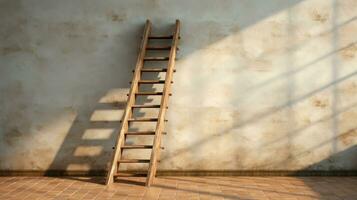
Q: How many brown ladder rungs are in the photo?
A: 12